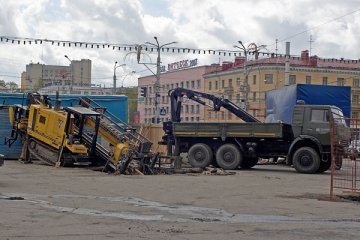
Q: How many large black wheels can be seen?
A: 3